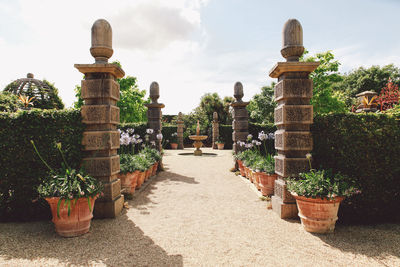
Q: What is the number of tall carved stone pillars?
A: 6